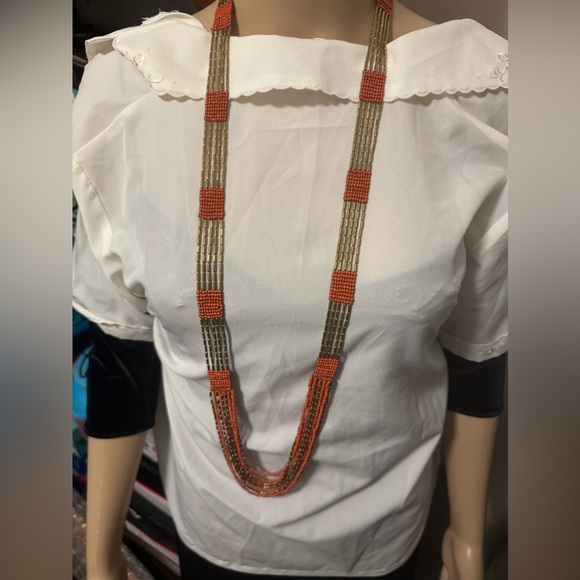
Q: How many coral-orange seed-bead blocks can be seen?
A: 10